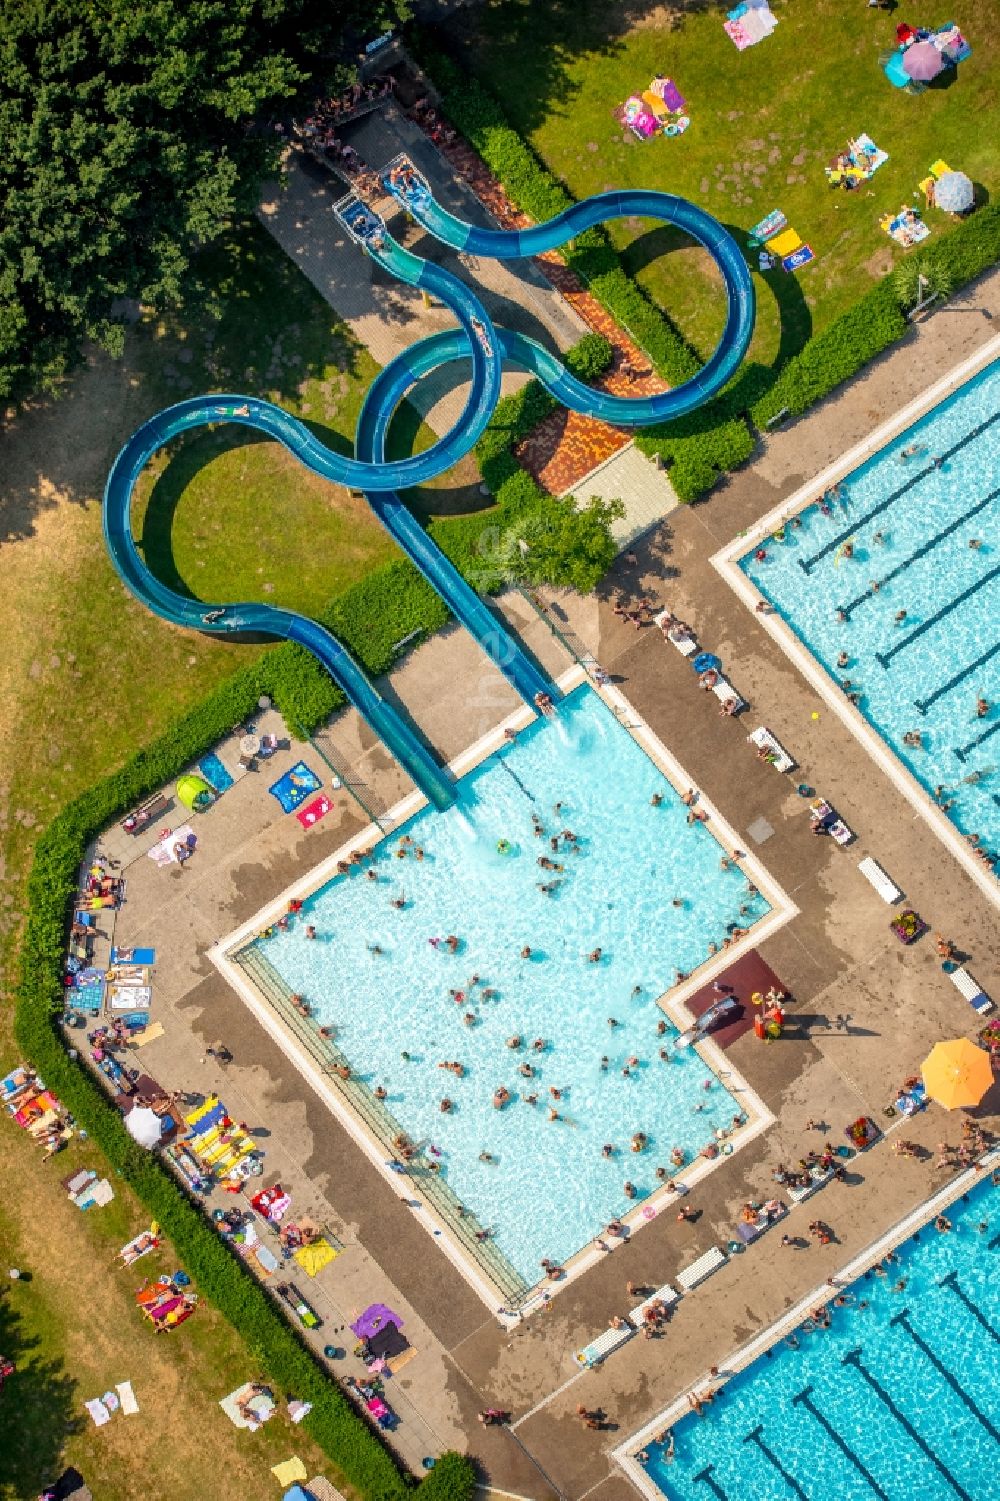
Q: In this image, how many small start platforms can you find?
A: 2